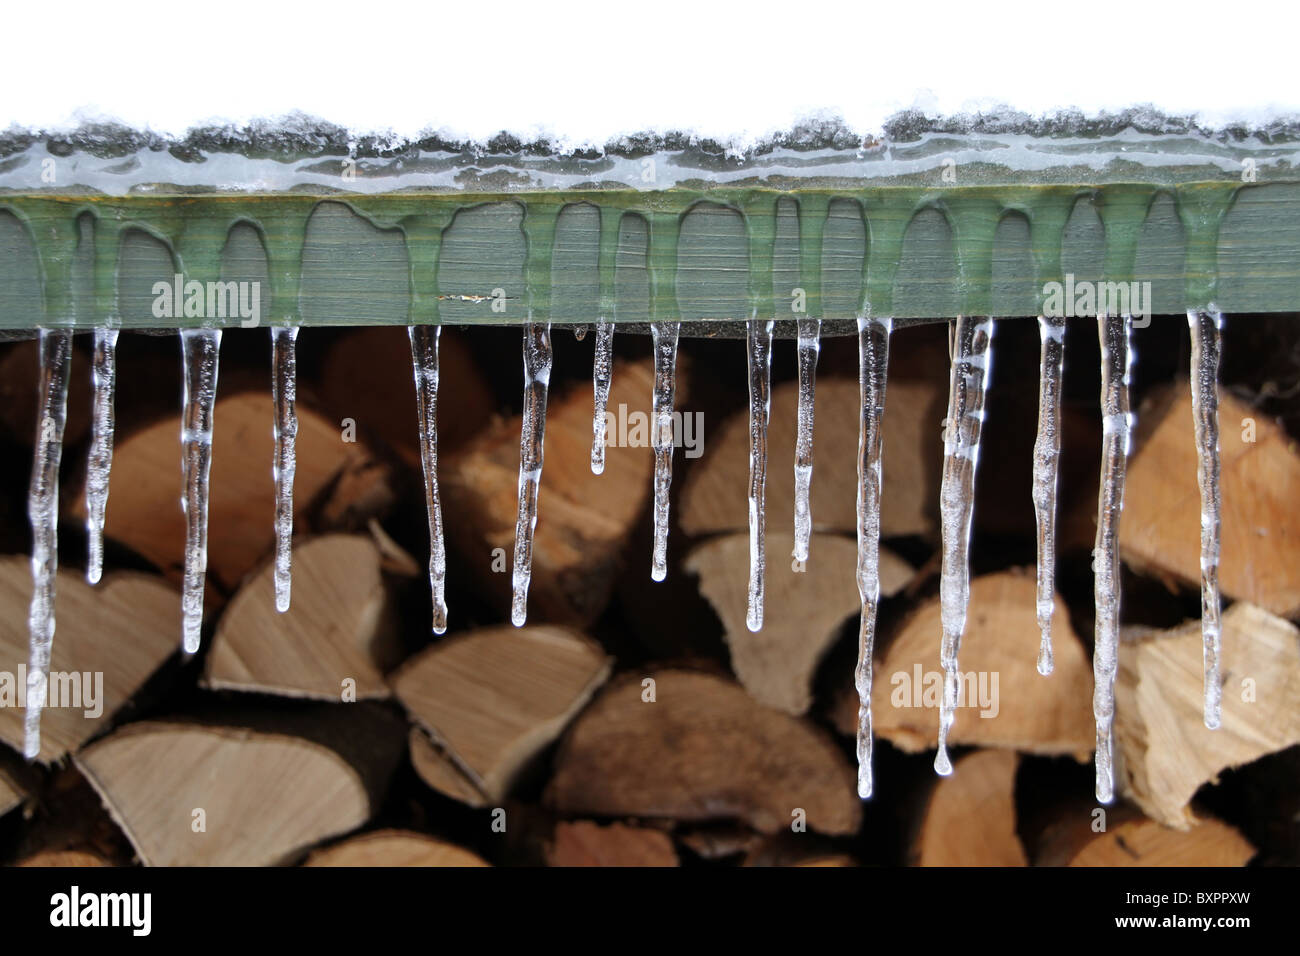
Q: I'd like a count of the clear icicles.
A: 15